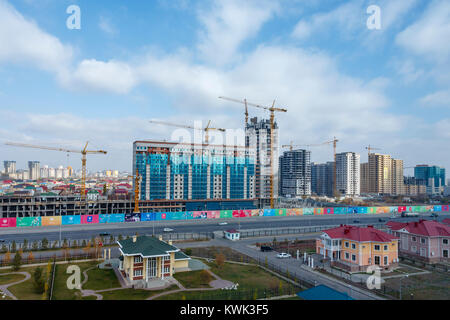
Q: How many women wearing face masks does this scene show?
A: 0